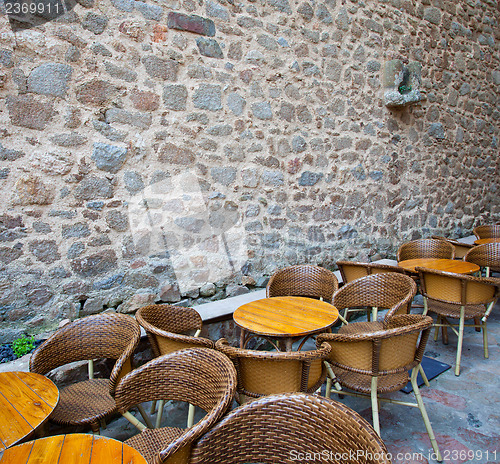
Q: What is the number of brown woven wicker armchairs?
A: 14